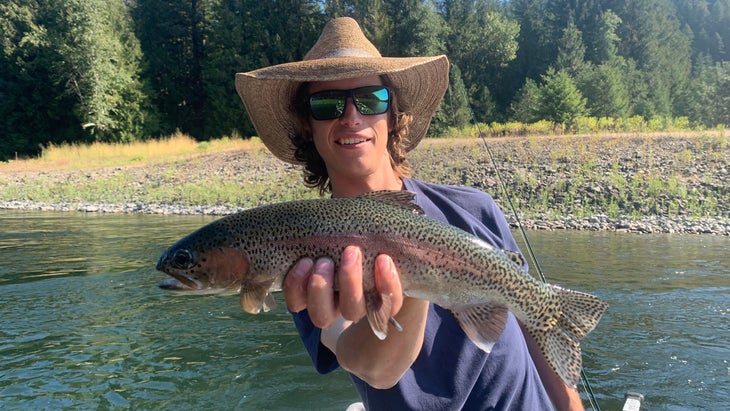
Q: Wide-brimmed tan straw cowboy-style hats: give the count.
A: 1